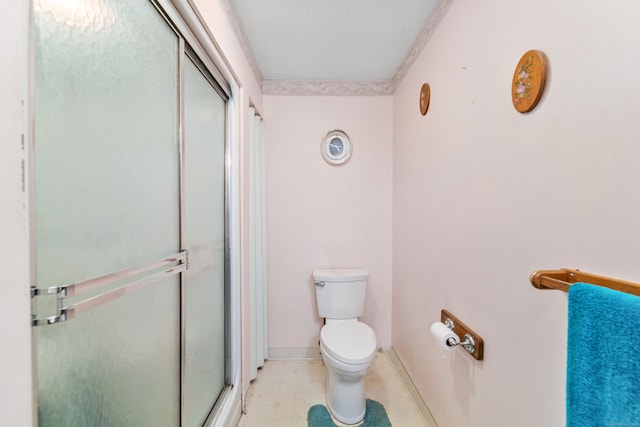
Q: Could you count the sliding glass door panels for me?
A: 2